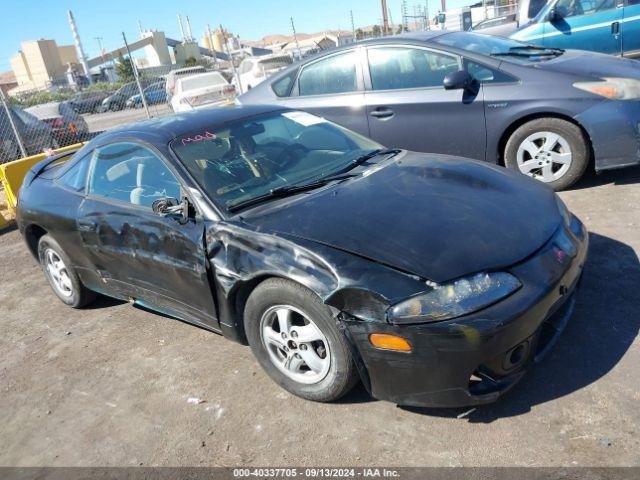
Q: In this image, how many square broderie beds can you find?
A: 0